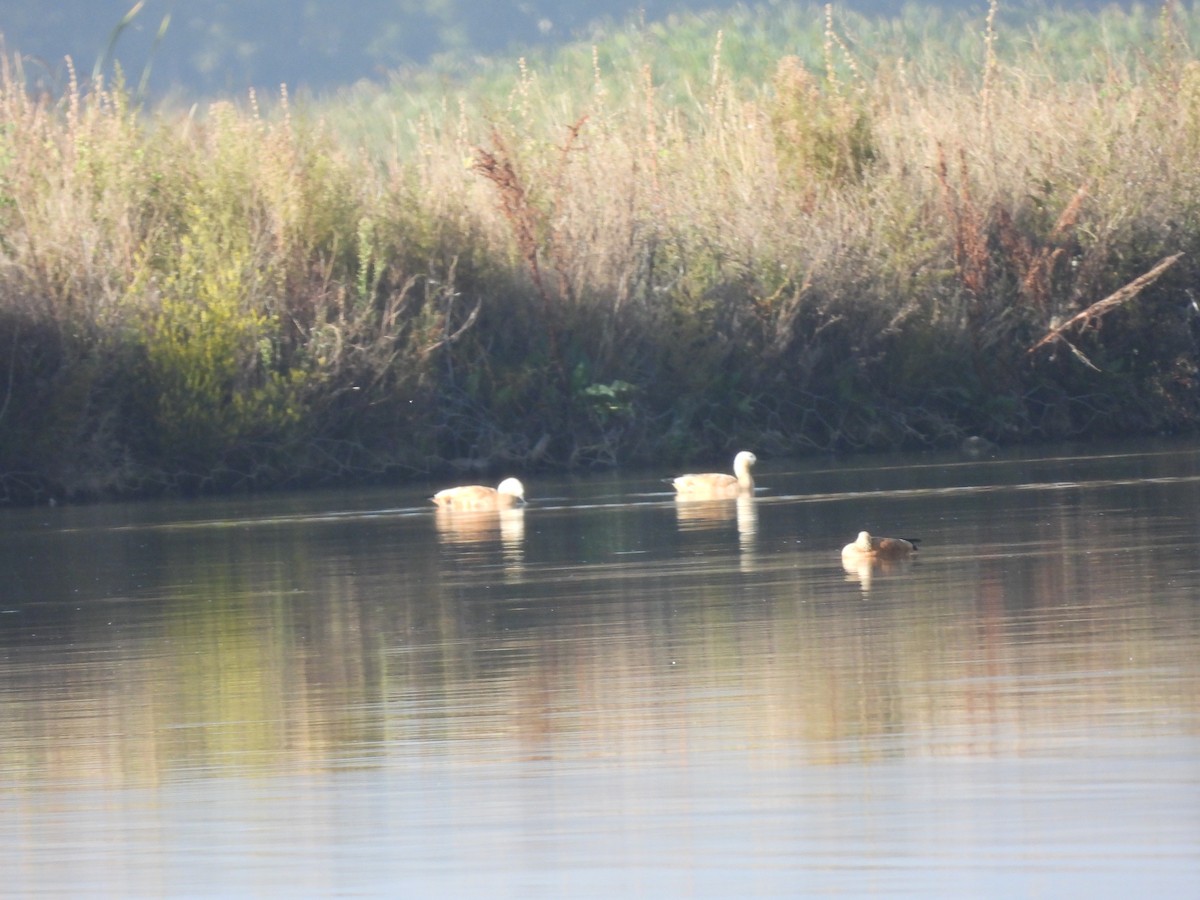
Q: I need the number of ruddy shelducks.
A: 3